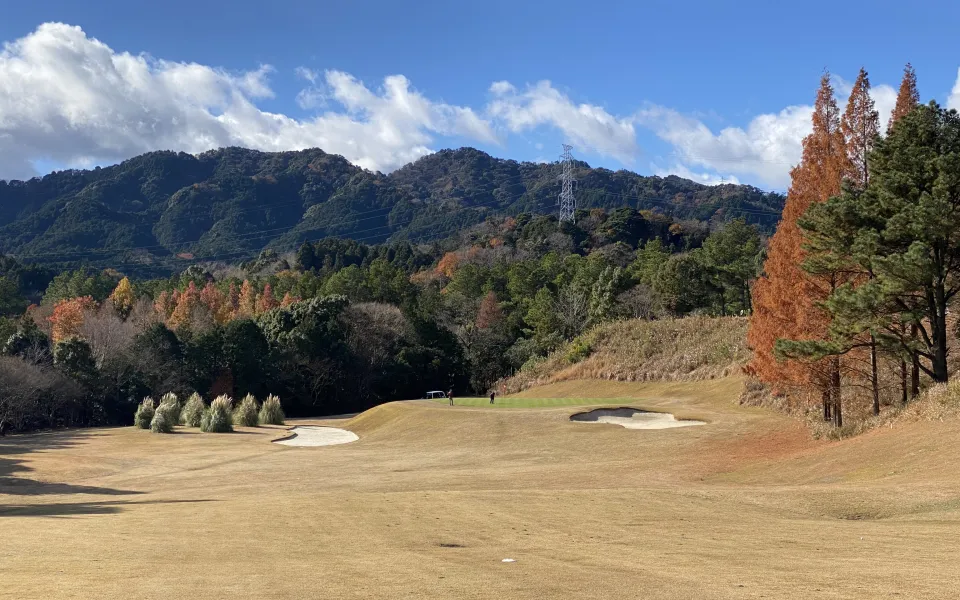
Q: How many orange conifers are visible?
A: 3